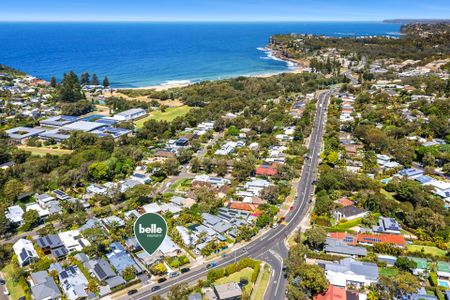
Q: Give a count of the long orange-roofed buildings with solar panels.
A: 1